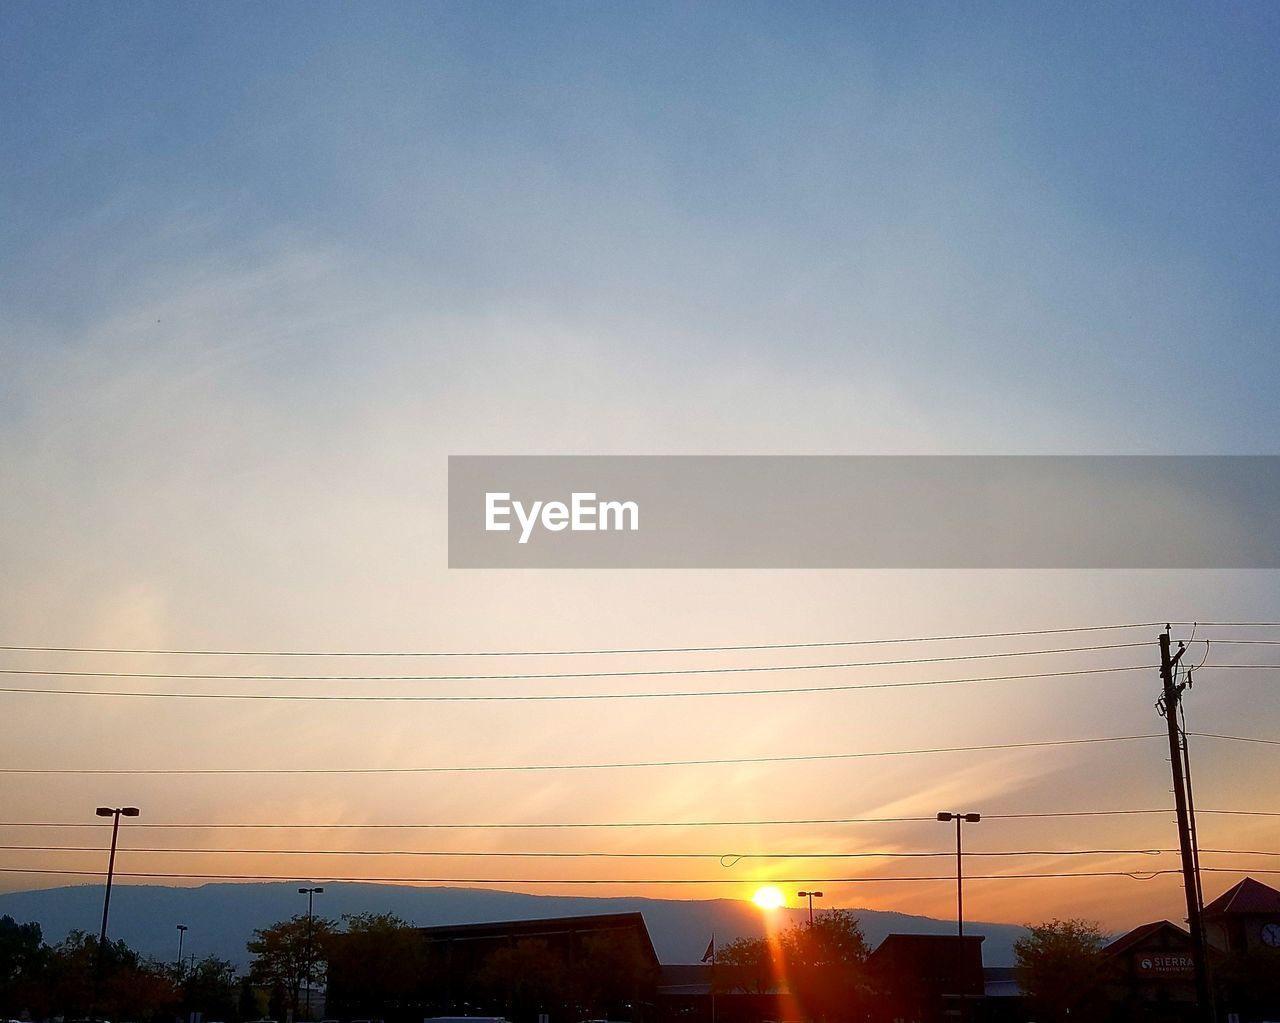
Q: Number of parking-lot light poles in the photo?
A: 5